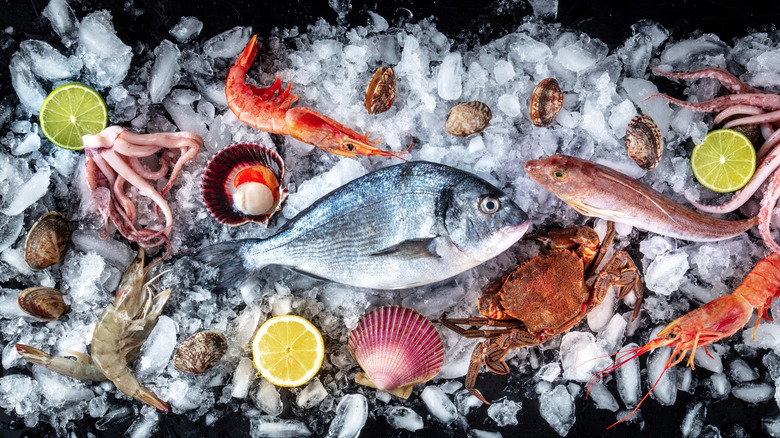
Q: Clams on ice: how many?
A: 7